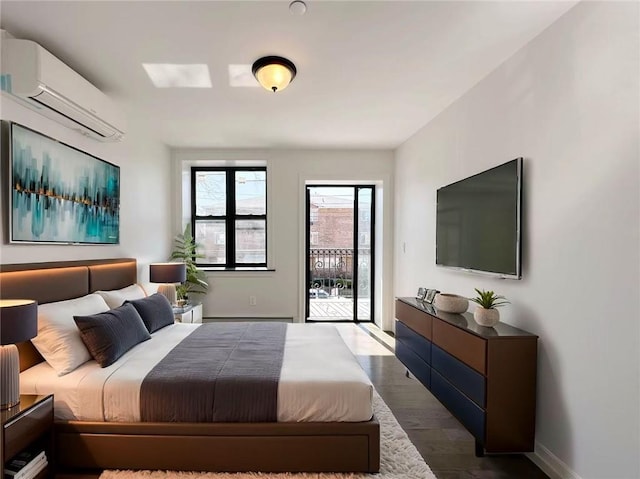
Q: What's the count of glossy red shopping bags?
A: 0